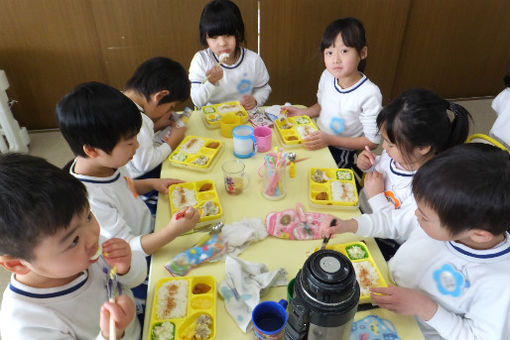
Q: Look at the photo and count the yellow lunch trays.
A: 7